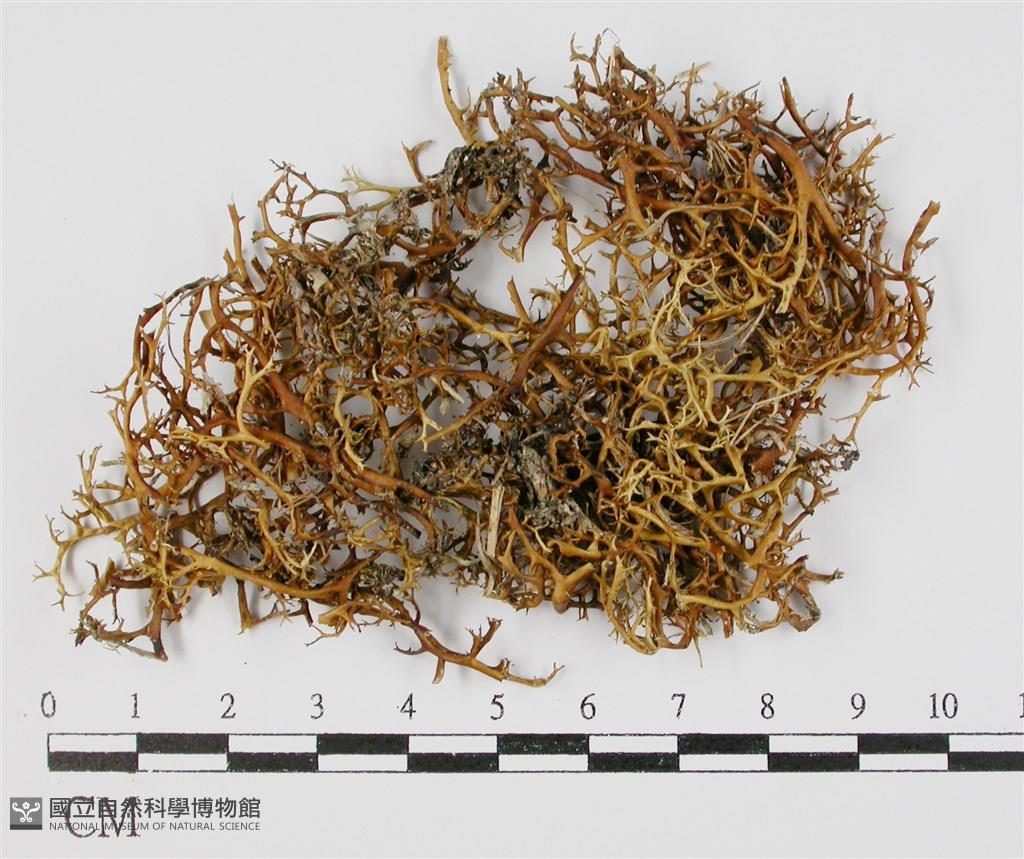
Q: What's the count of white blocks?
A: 11